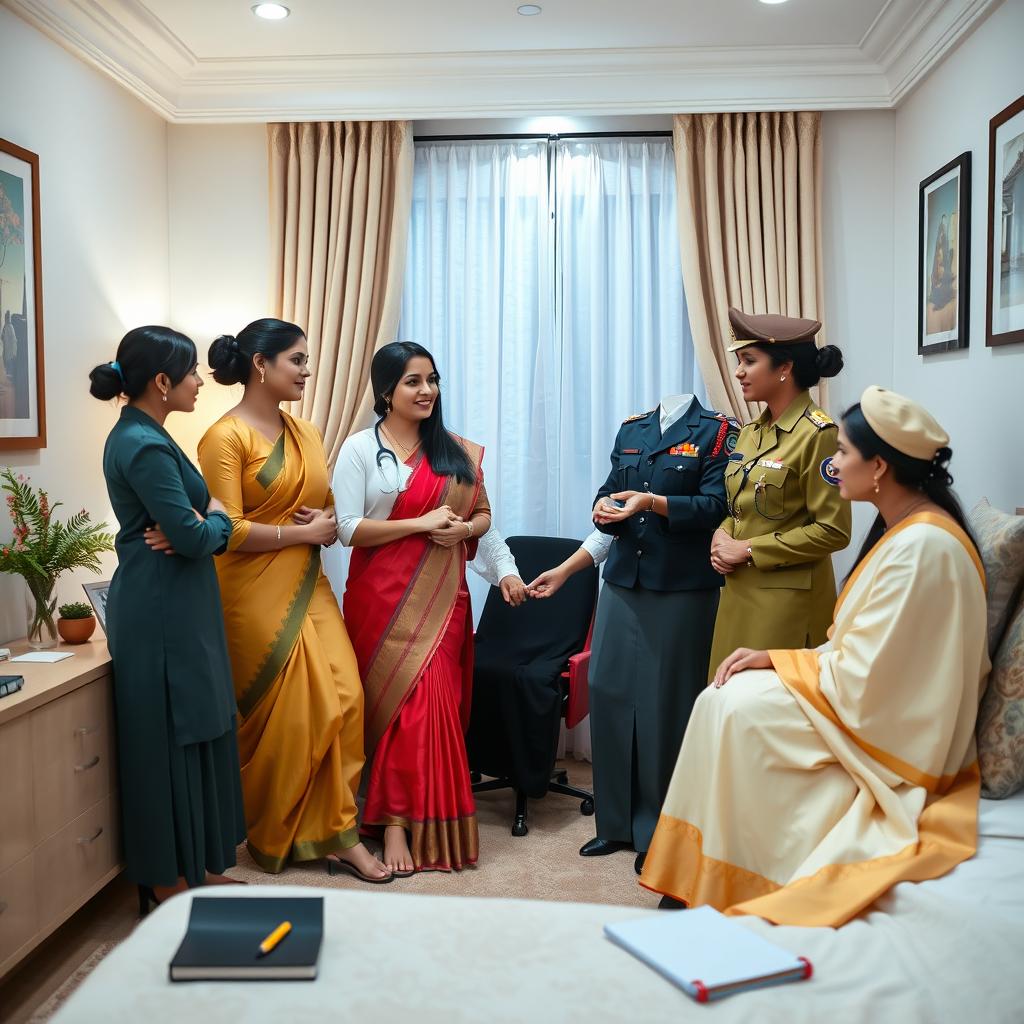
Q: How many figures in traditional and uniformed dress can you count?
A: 6